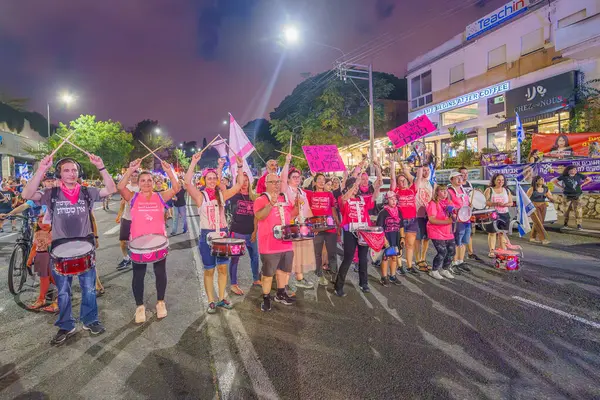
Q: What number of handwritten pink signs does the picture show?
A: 2